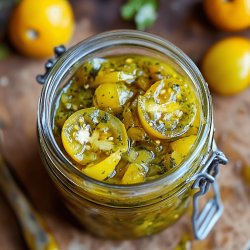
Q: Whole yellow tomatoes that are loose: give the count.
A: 3